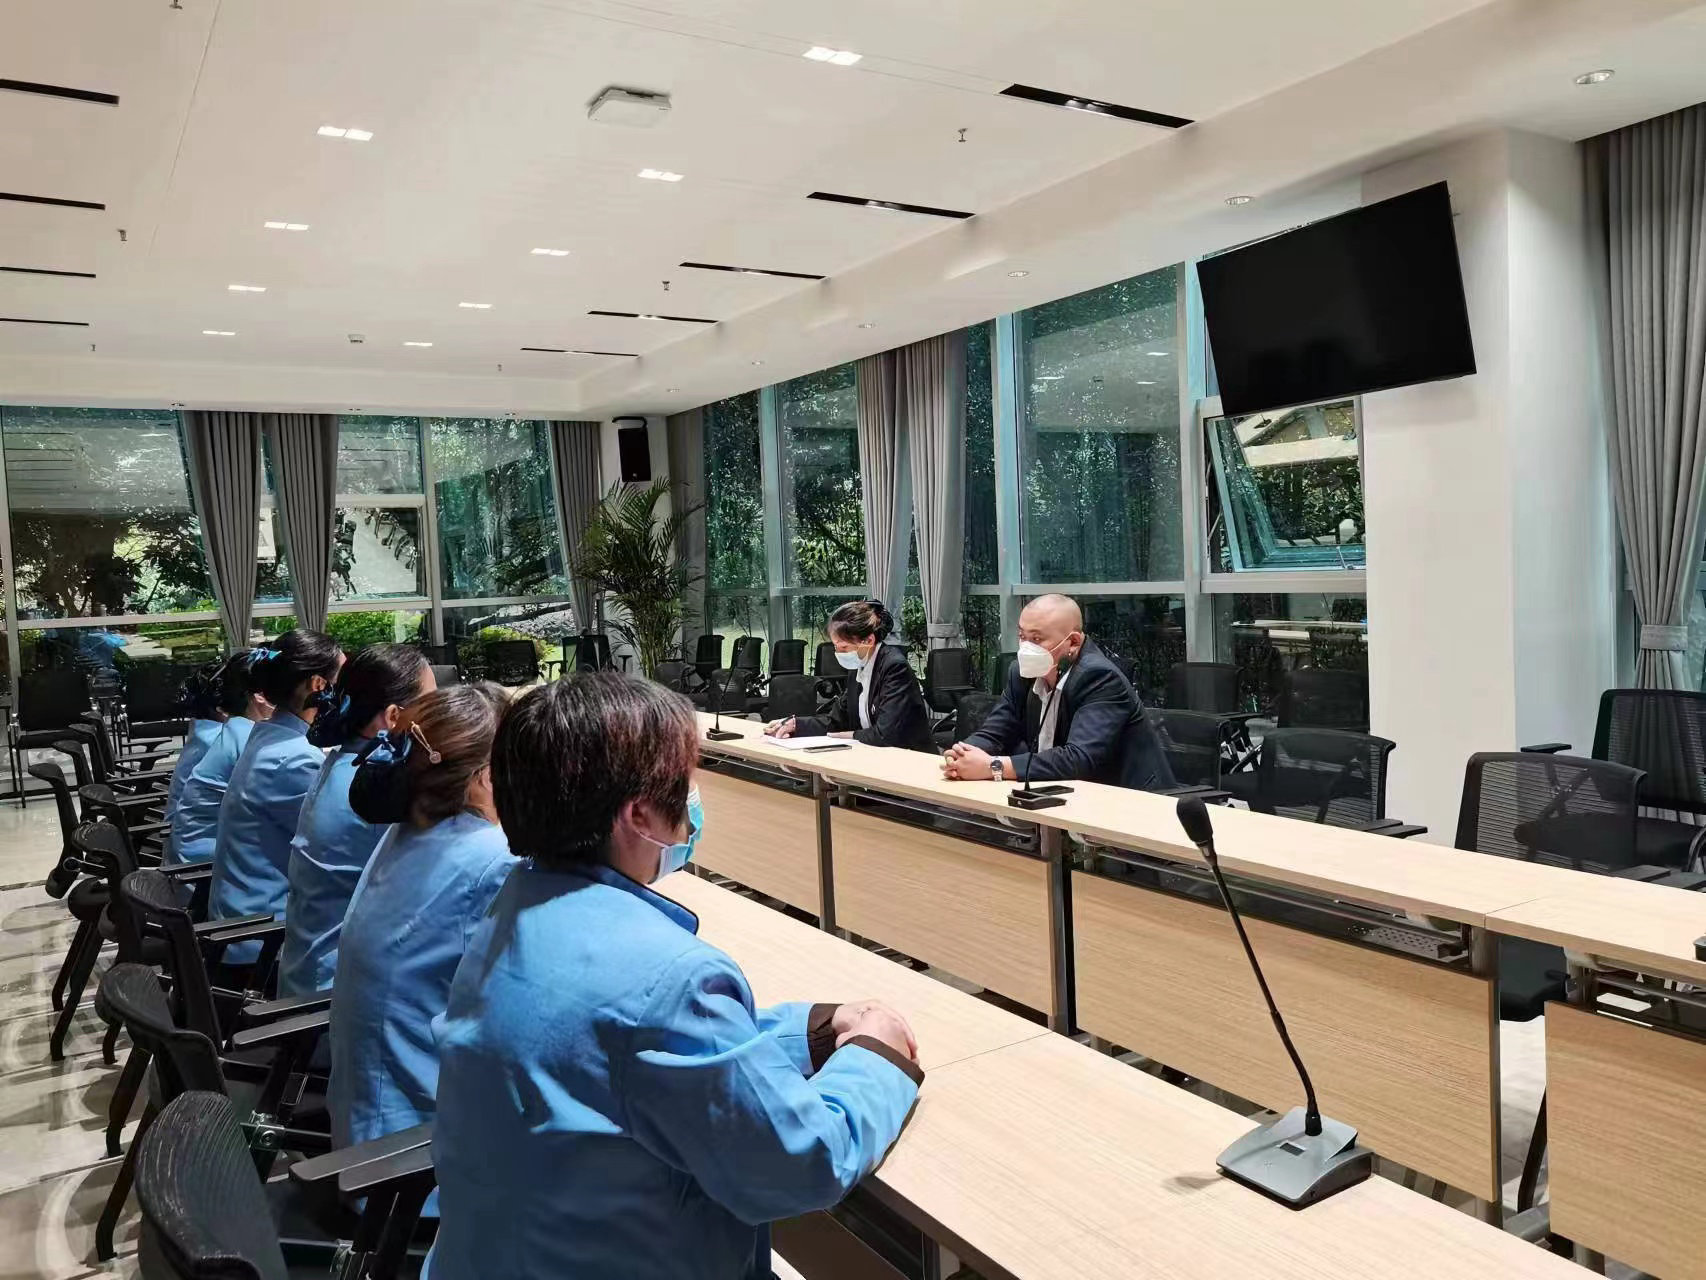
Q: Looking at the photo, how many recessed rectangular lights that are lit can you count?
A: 9